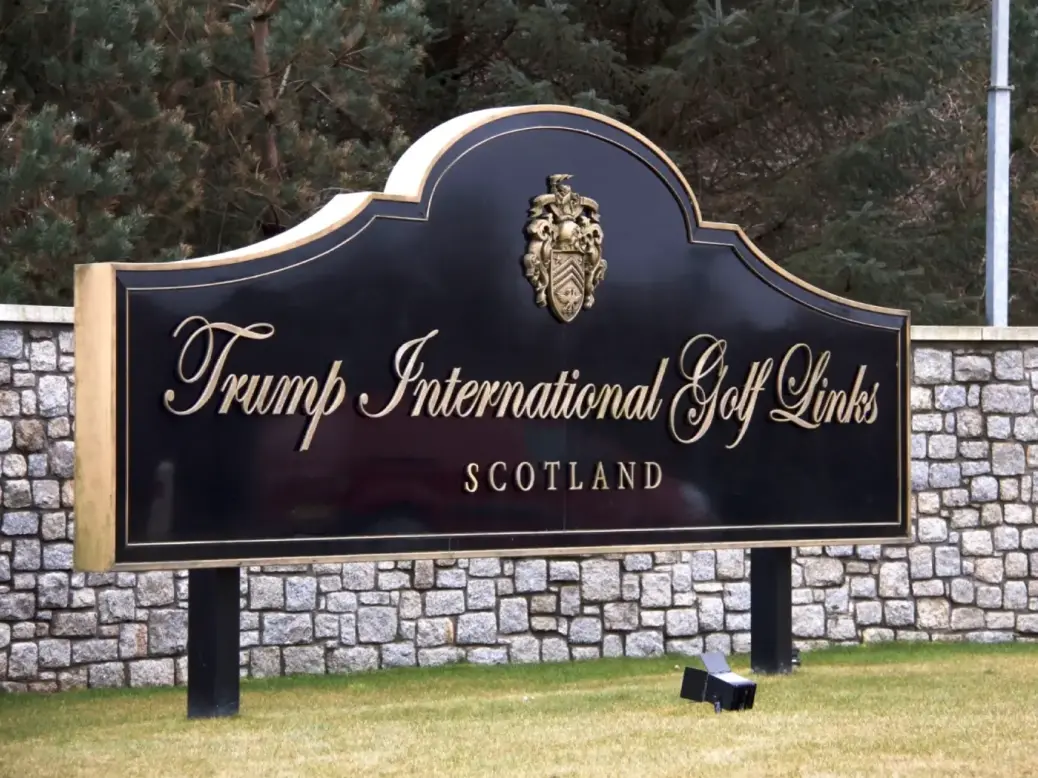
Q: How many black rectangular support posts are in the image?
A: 2